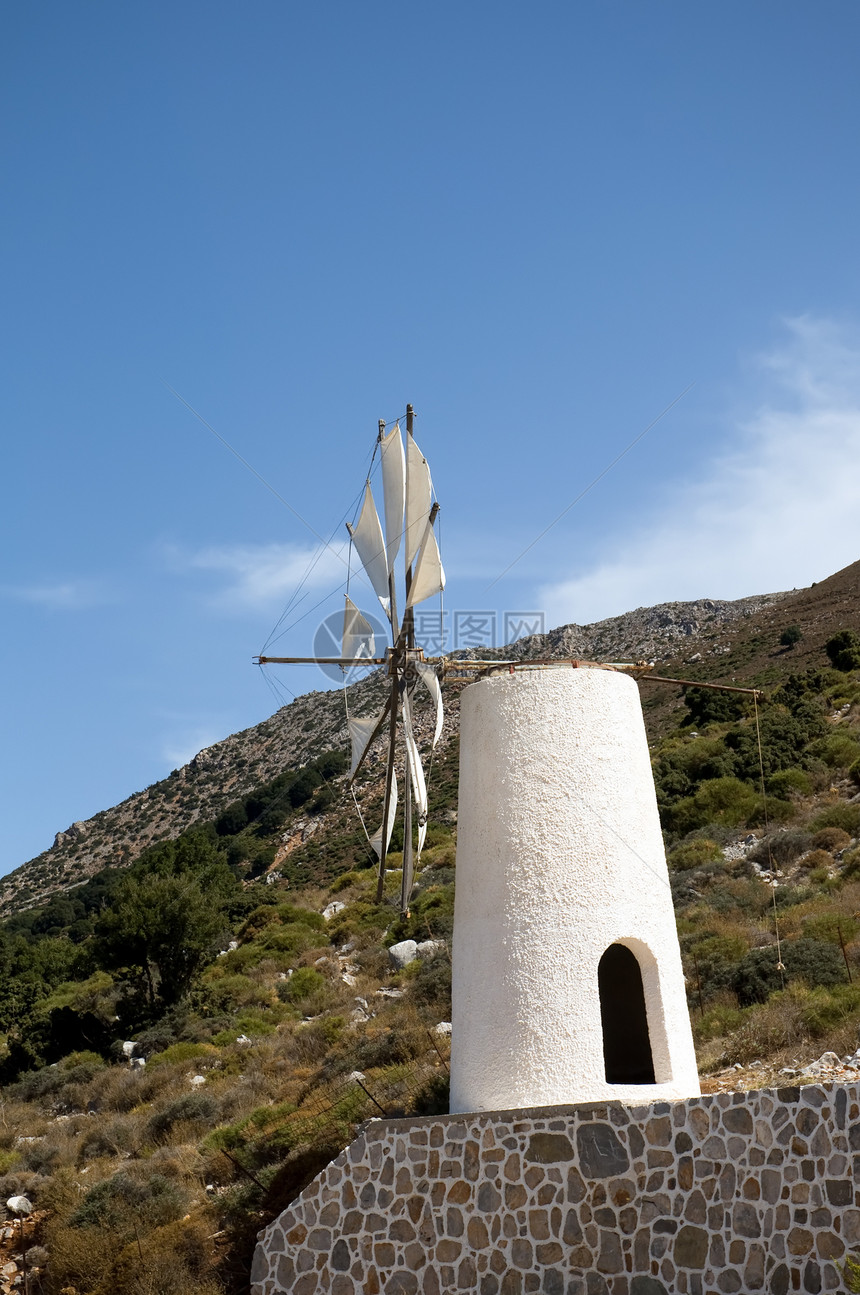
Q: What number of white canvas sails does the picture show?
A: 9